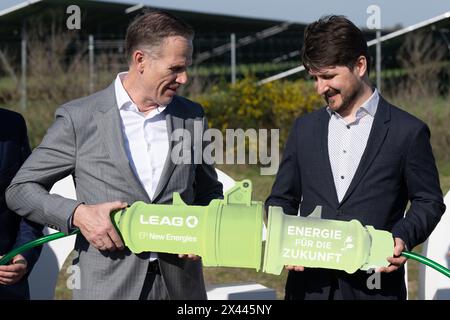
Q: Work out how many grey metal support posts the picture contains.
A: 4